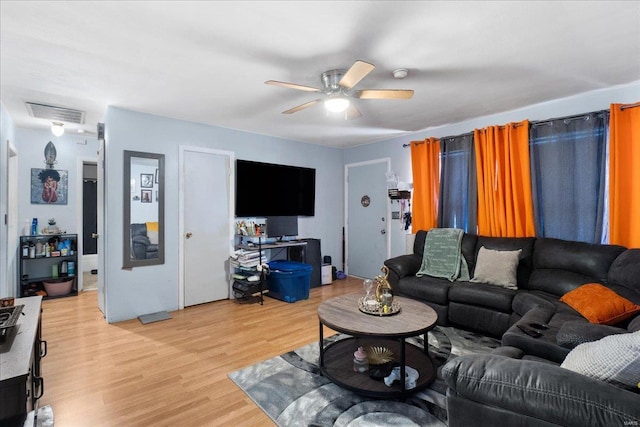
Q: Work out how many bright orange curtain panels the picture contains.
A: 3